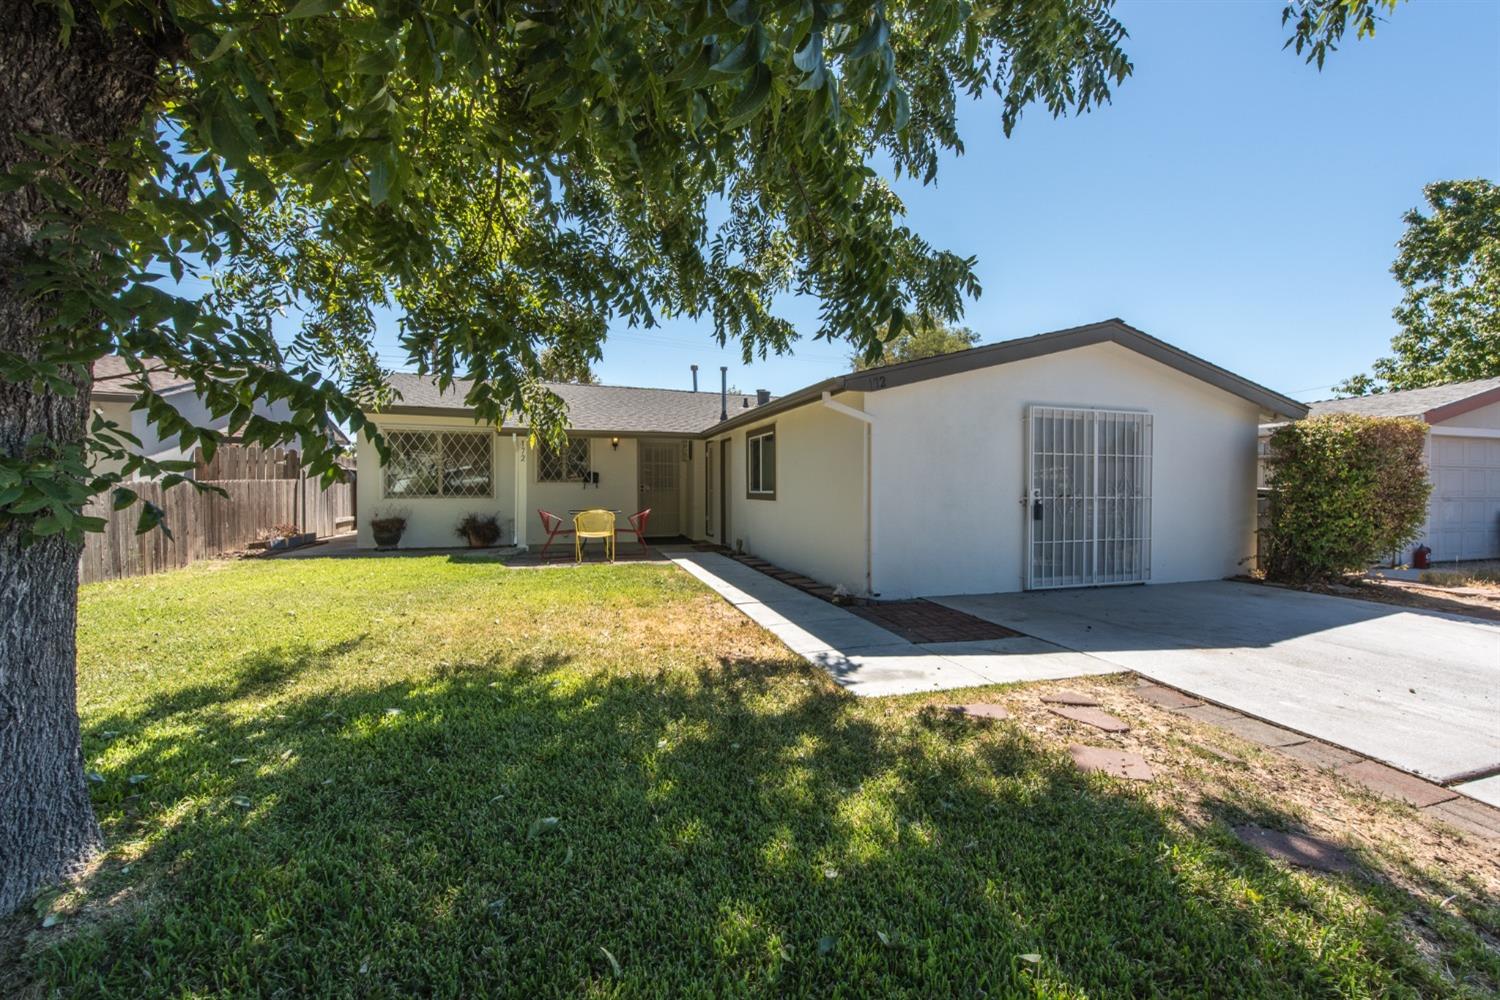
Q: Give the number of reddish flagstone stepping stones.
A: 5